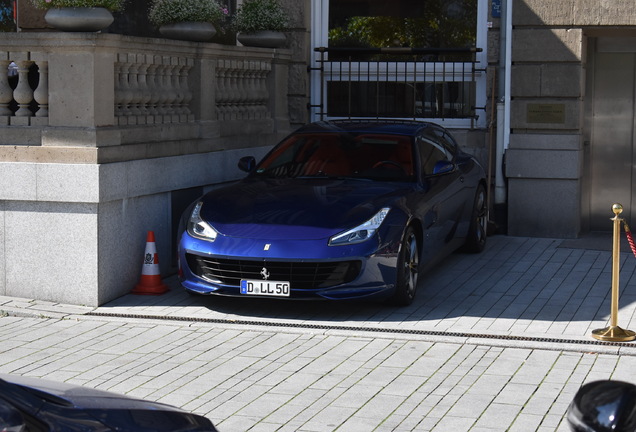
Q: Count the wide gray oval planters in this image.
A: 3